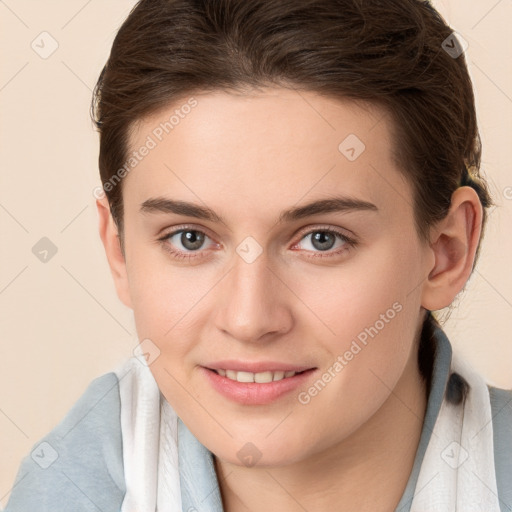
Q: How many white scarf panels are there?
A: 2